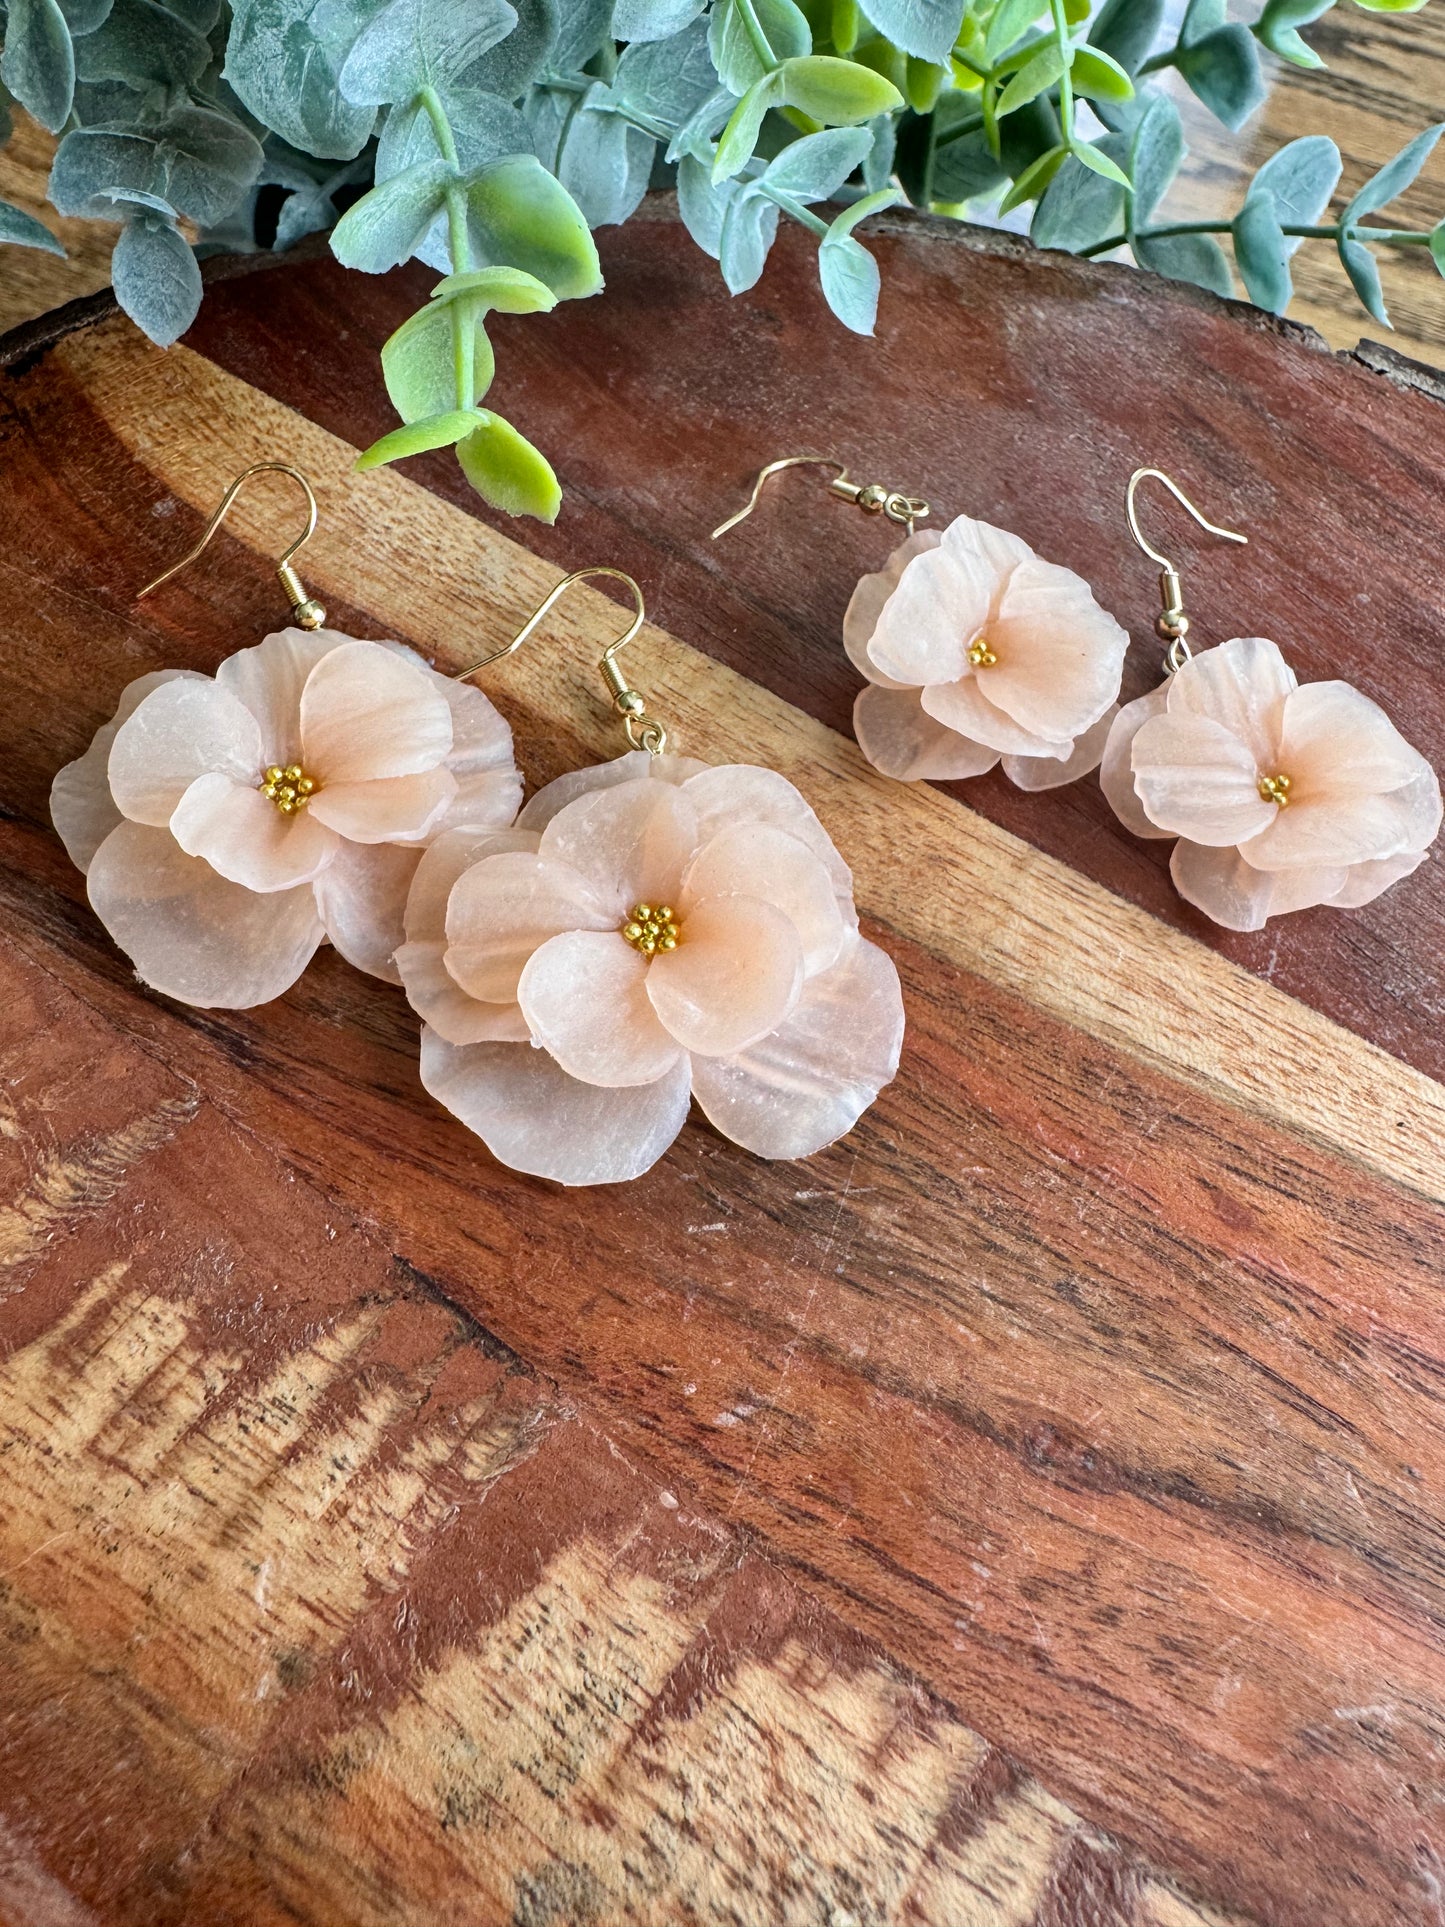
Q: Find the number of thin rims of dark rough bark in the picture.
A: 1